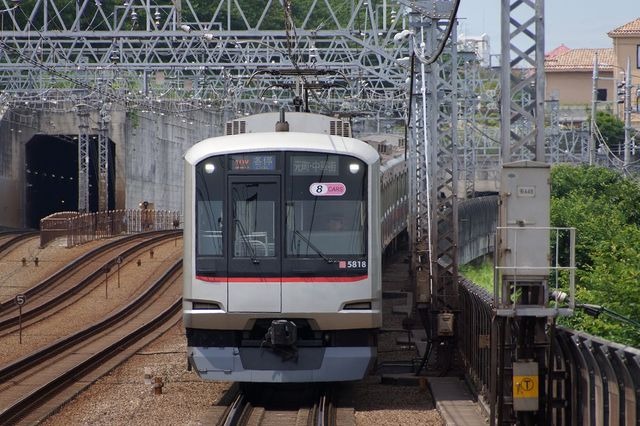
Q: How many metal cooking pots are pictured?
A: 0